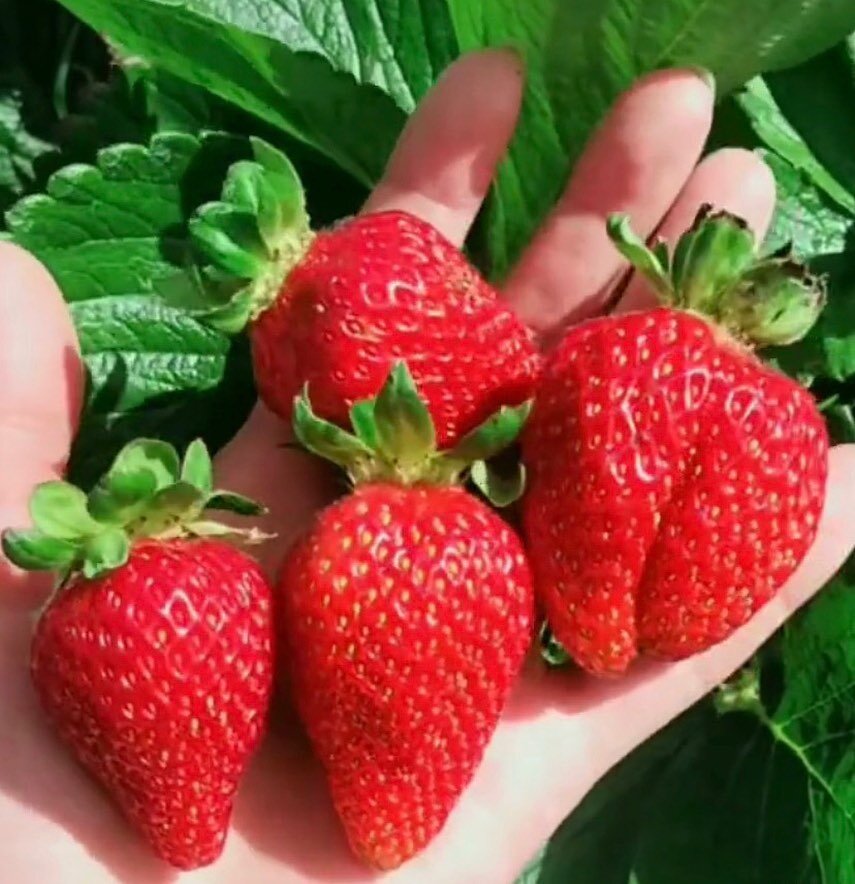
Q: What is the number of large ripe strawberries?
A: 4